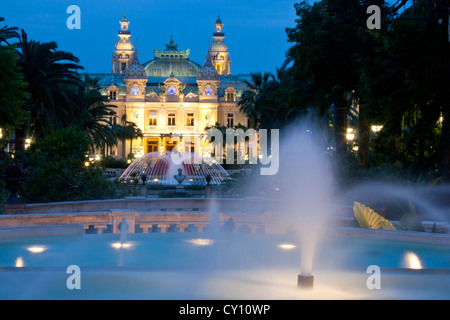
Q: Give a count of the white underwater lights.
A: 6